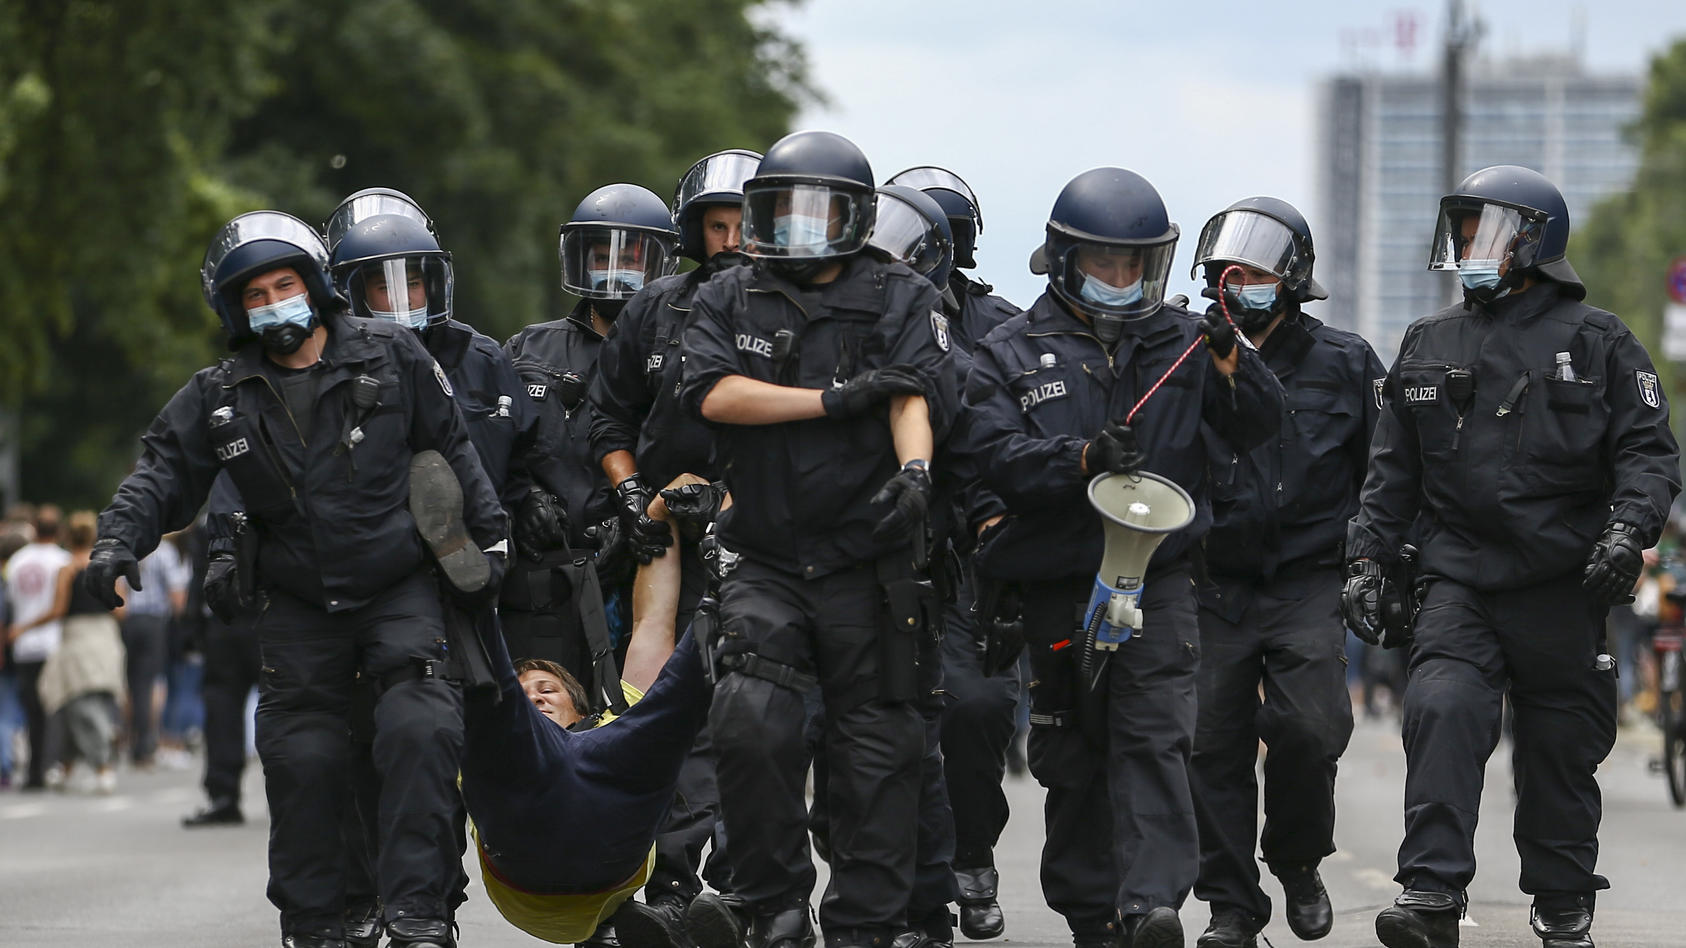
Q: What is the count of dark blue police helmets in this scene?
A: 11